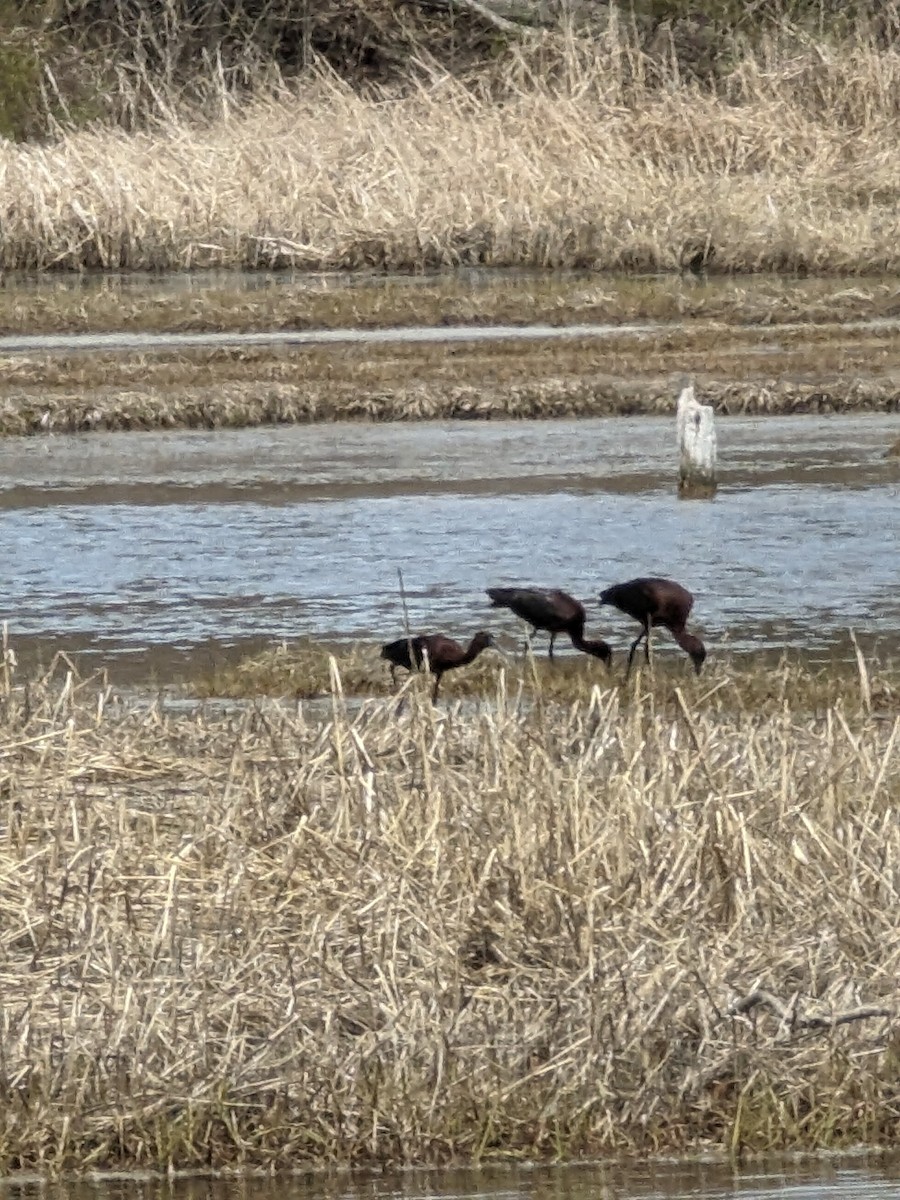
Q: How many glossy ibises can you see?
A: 3